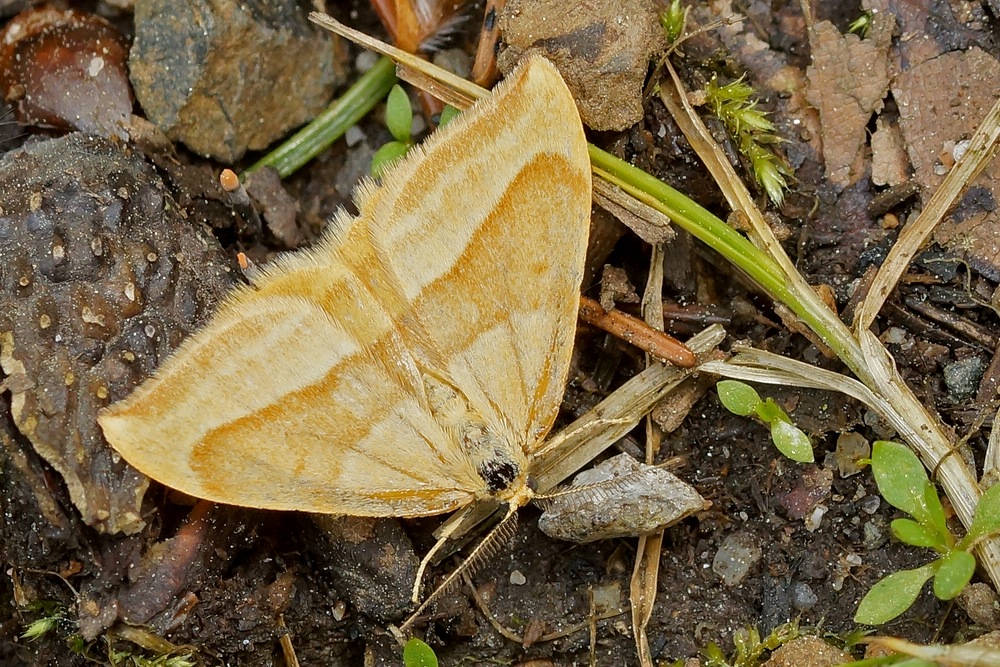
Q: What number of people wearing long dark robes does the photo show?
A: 0